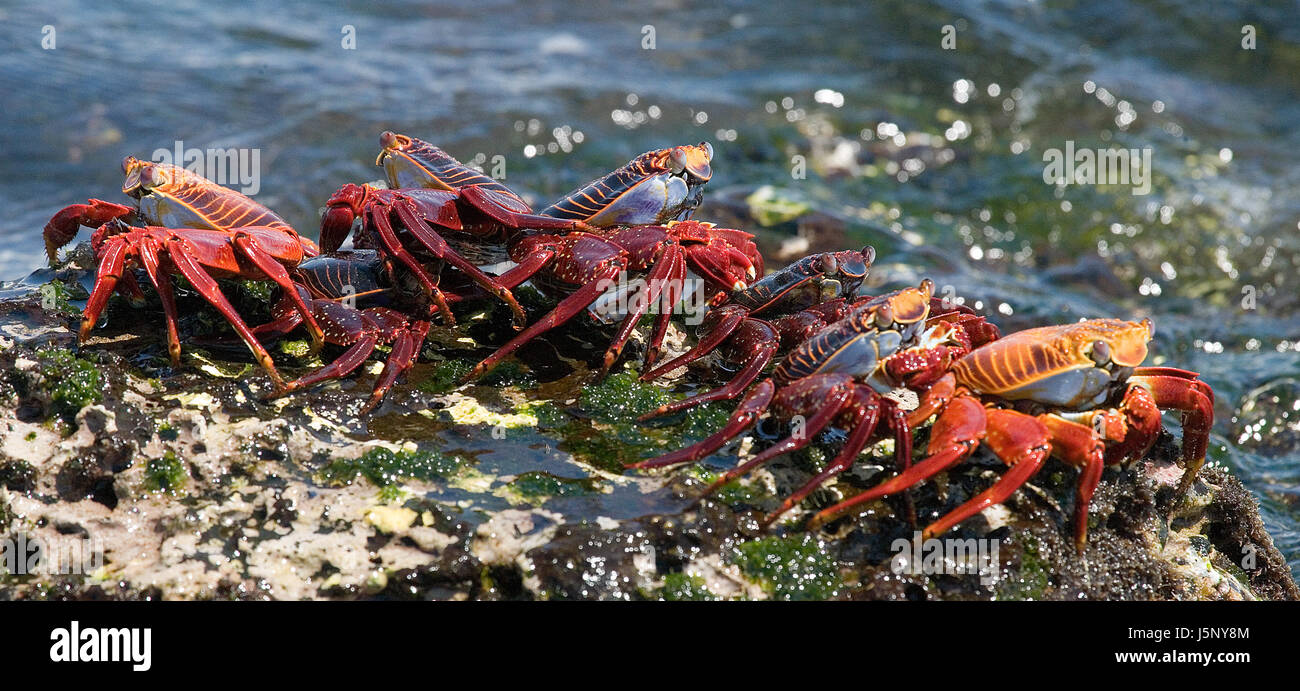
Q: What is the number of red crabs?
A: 7